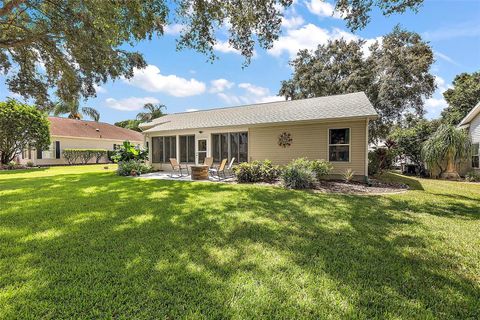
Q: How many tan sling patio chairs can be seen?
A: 4